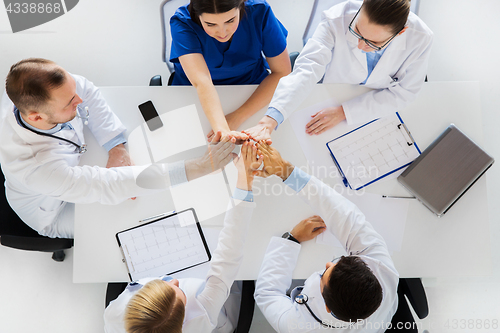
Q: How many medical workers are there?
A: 5